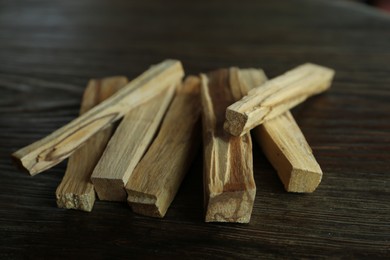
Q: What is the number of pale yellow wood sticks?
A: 7